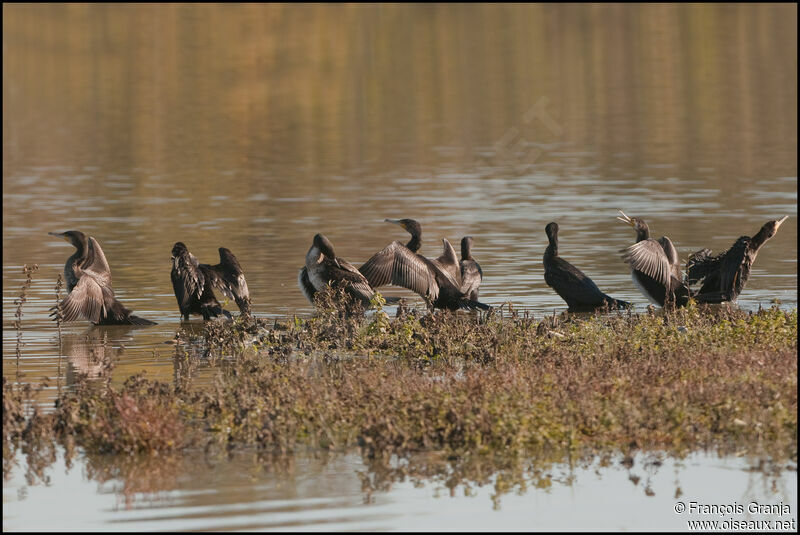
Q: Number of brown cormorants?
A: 8